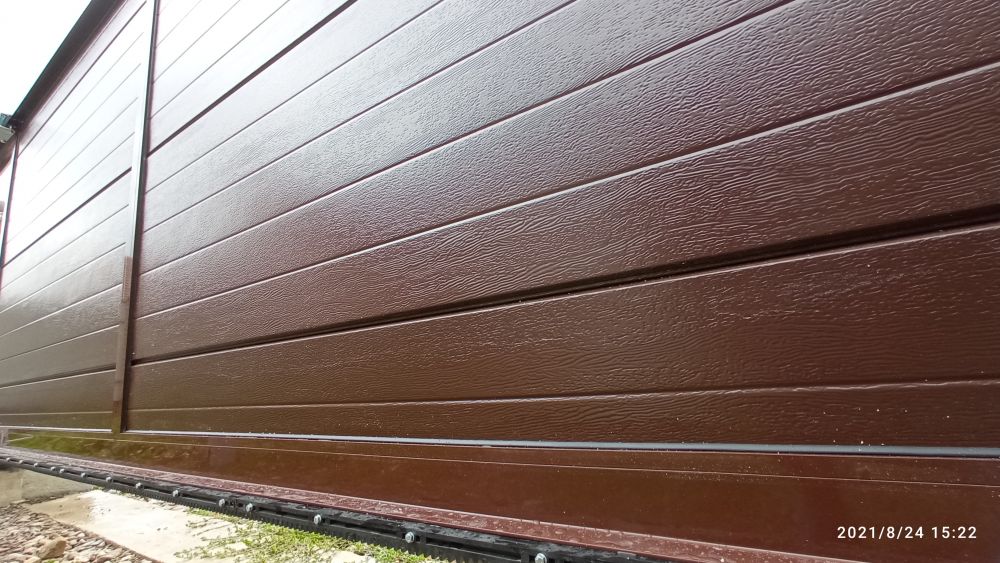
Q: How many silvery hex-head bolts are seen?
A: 14